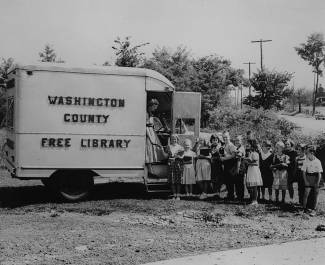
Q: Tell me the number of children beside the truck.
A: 12